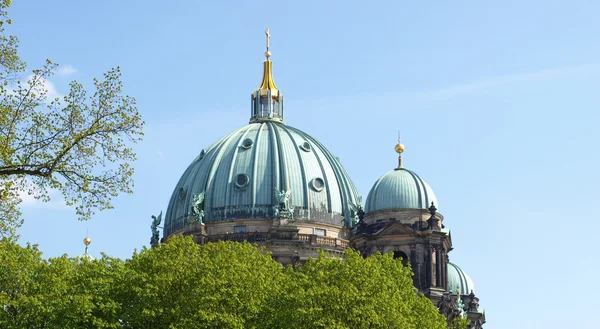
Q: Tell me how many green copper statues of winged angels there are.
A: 4